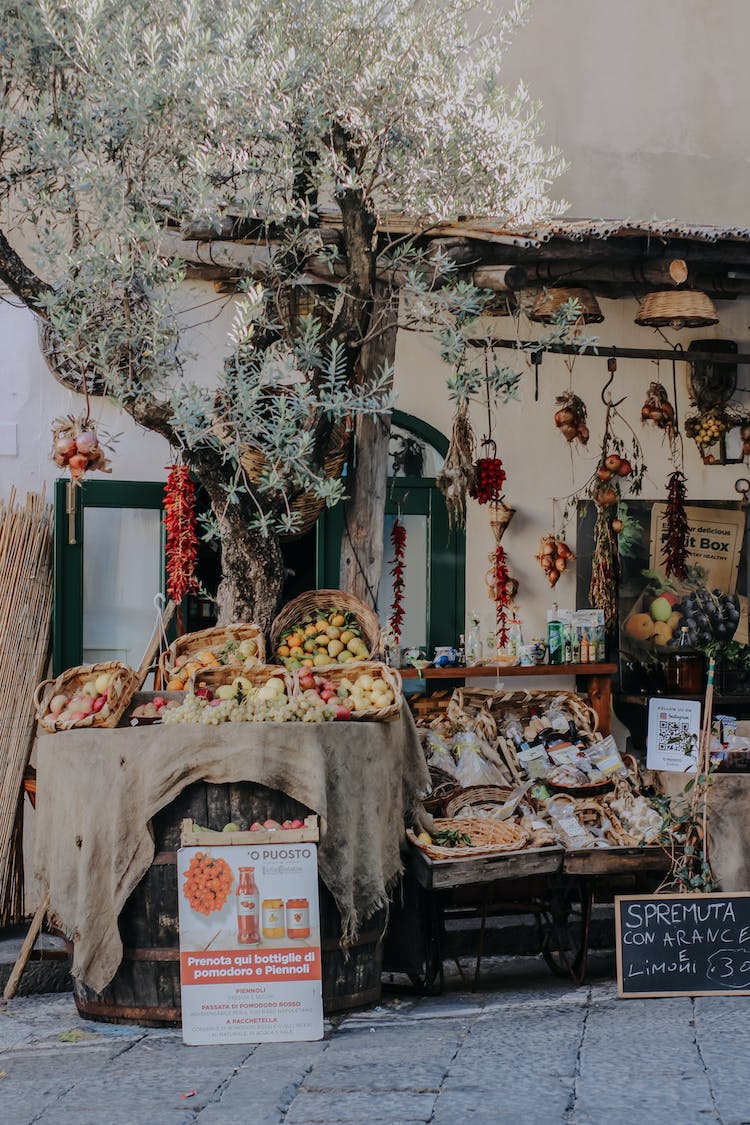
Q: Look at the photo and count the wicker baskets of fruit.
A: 5